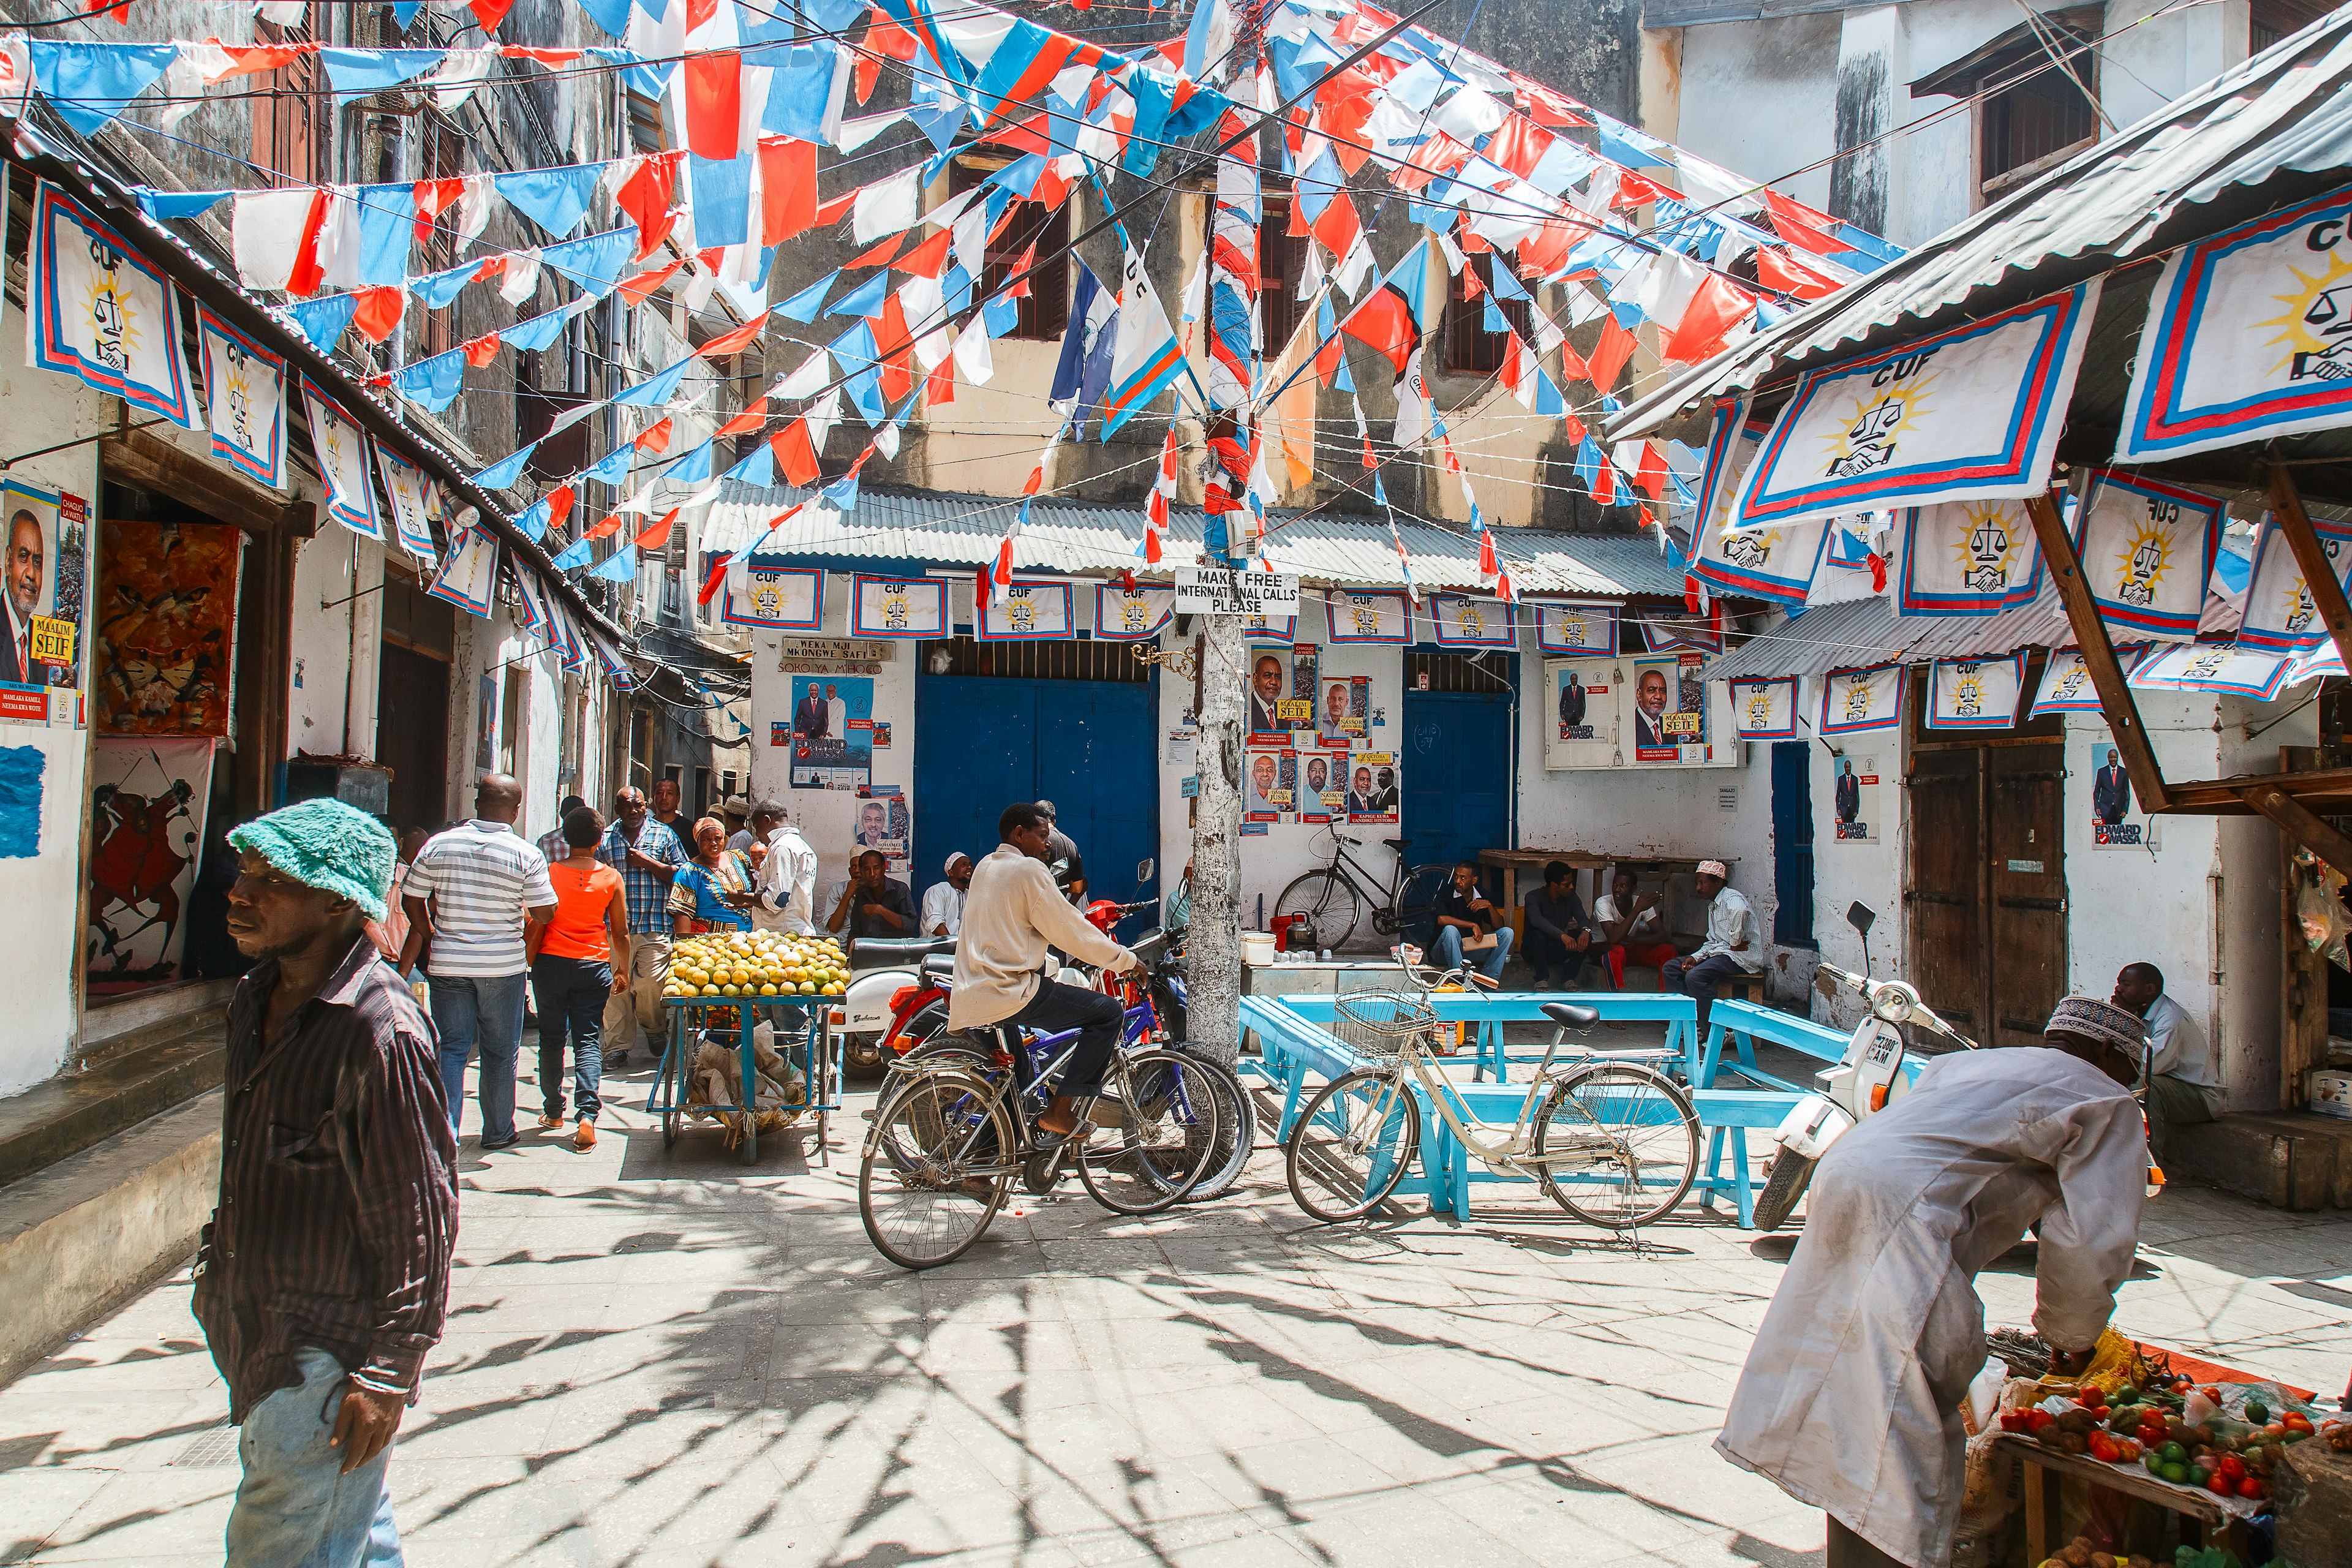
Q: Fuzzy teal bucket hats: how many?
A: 1